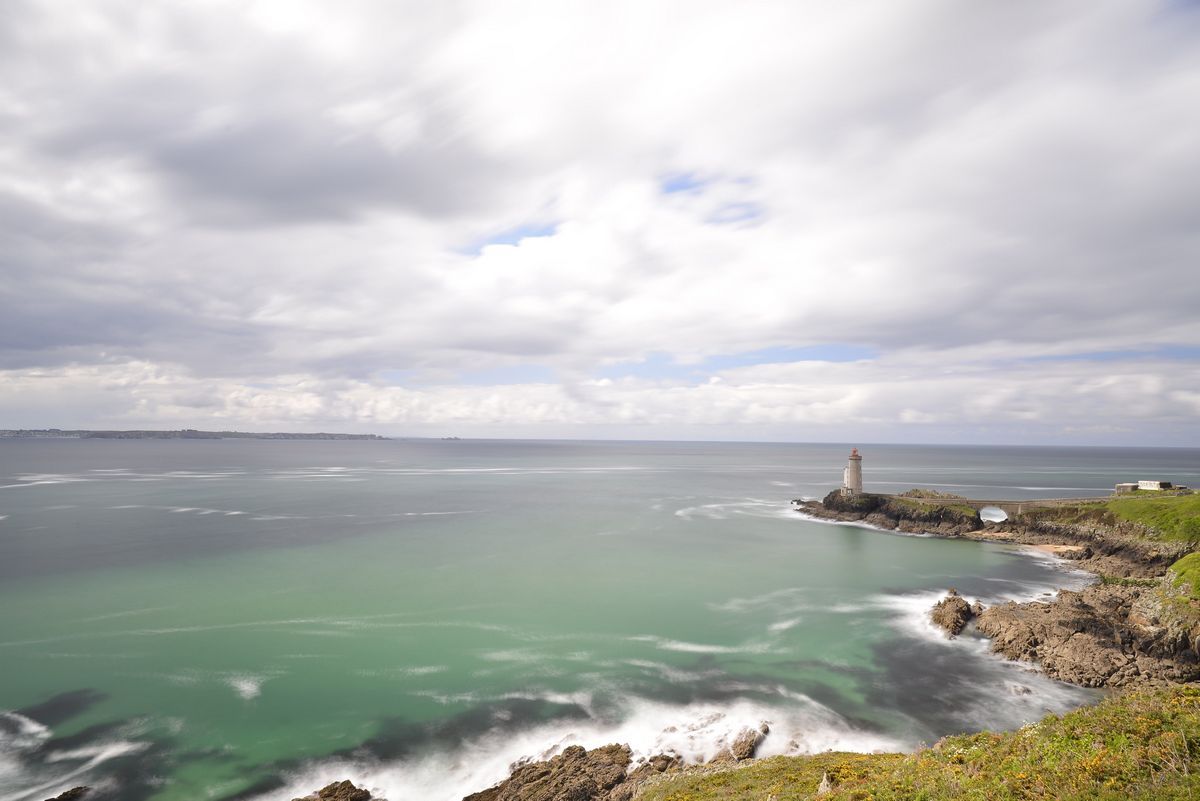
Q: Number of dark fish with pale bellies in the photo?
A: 0